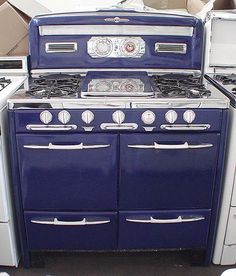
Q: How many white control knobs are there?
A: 7